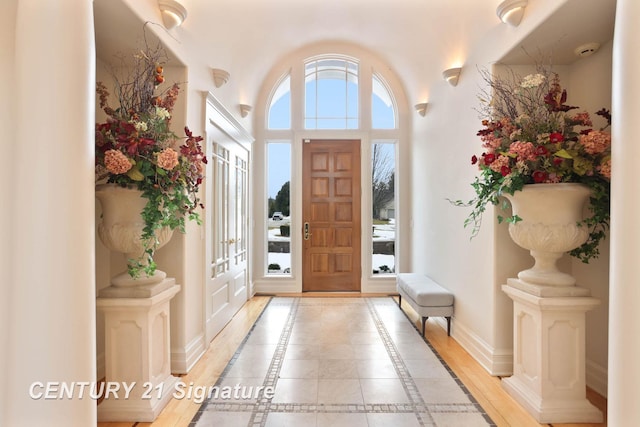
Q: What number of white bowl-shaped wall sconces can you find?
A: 6